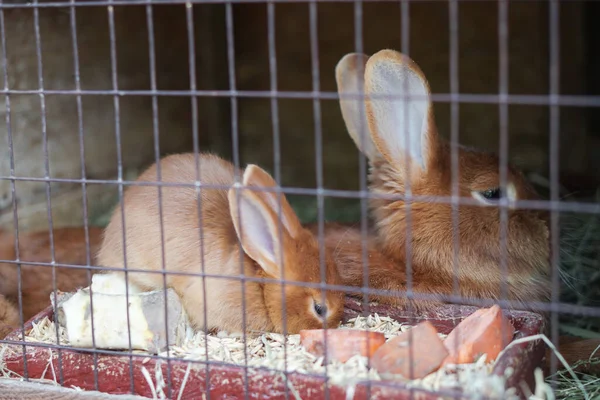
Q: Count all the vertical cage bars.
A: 14